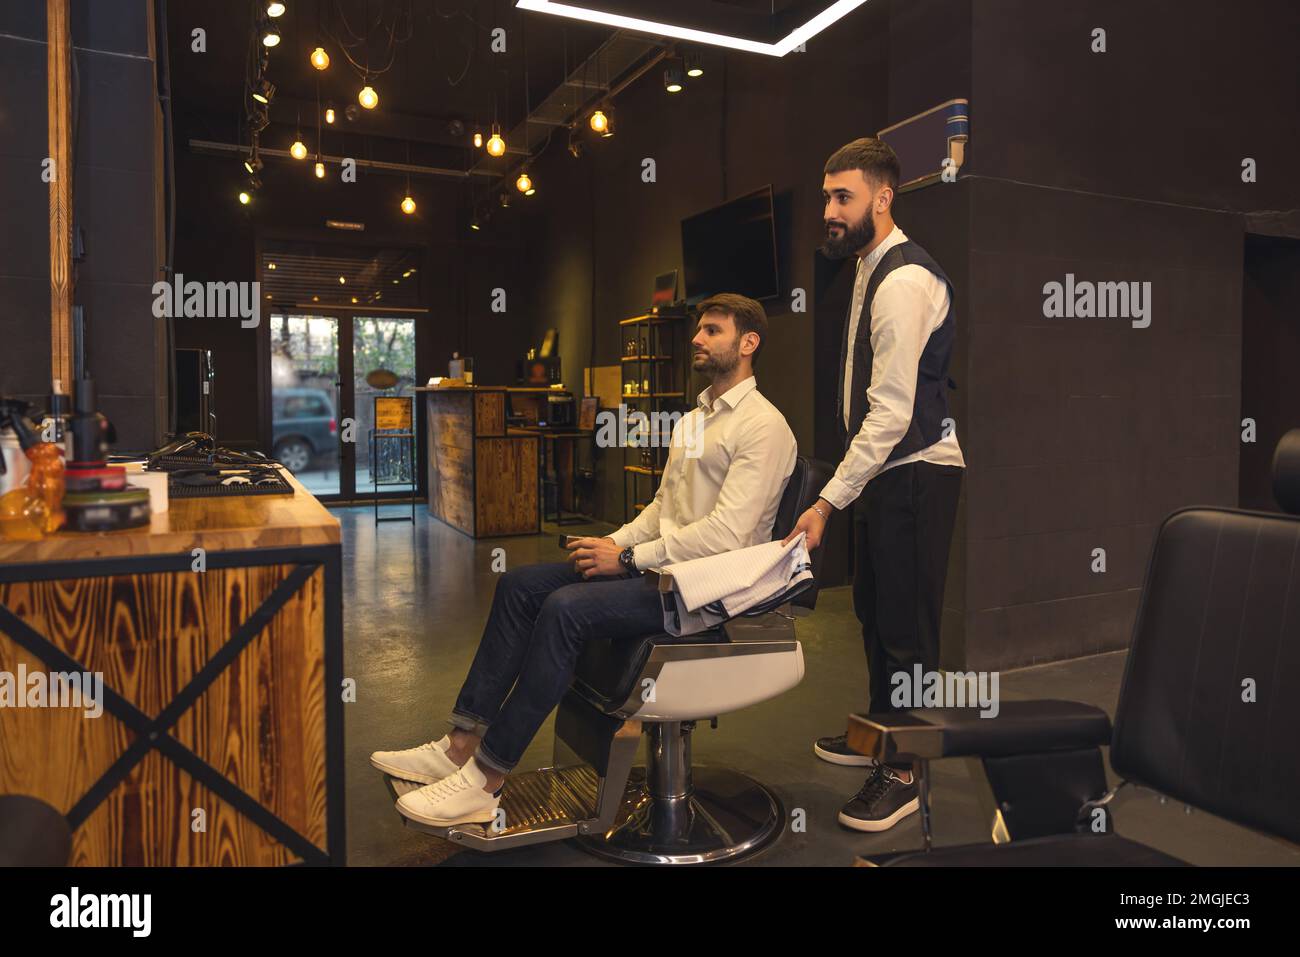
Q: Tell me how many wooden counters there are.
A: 2